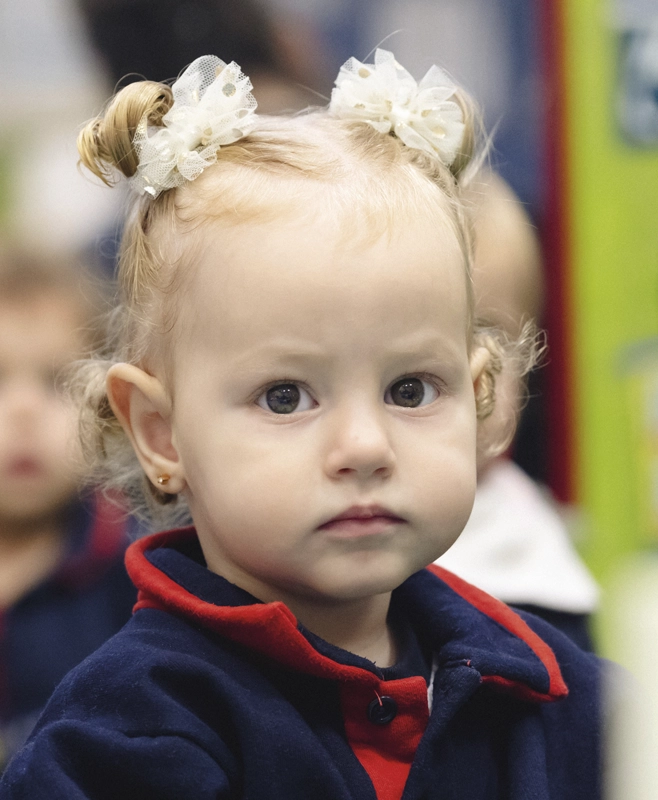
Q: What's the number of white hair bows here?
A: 2